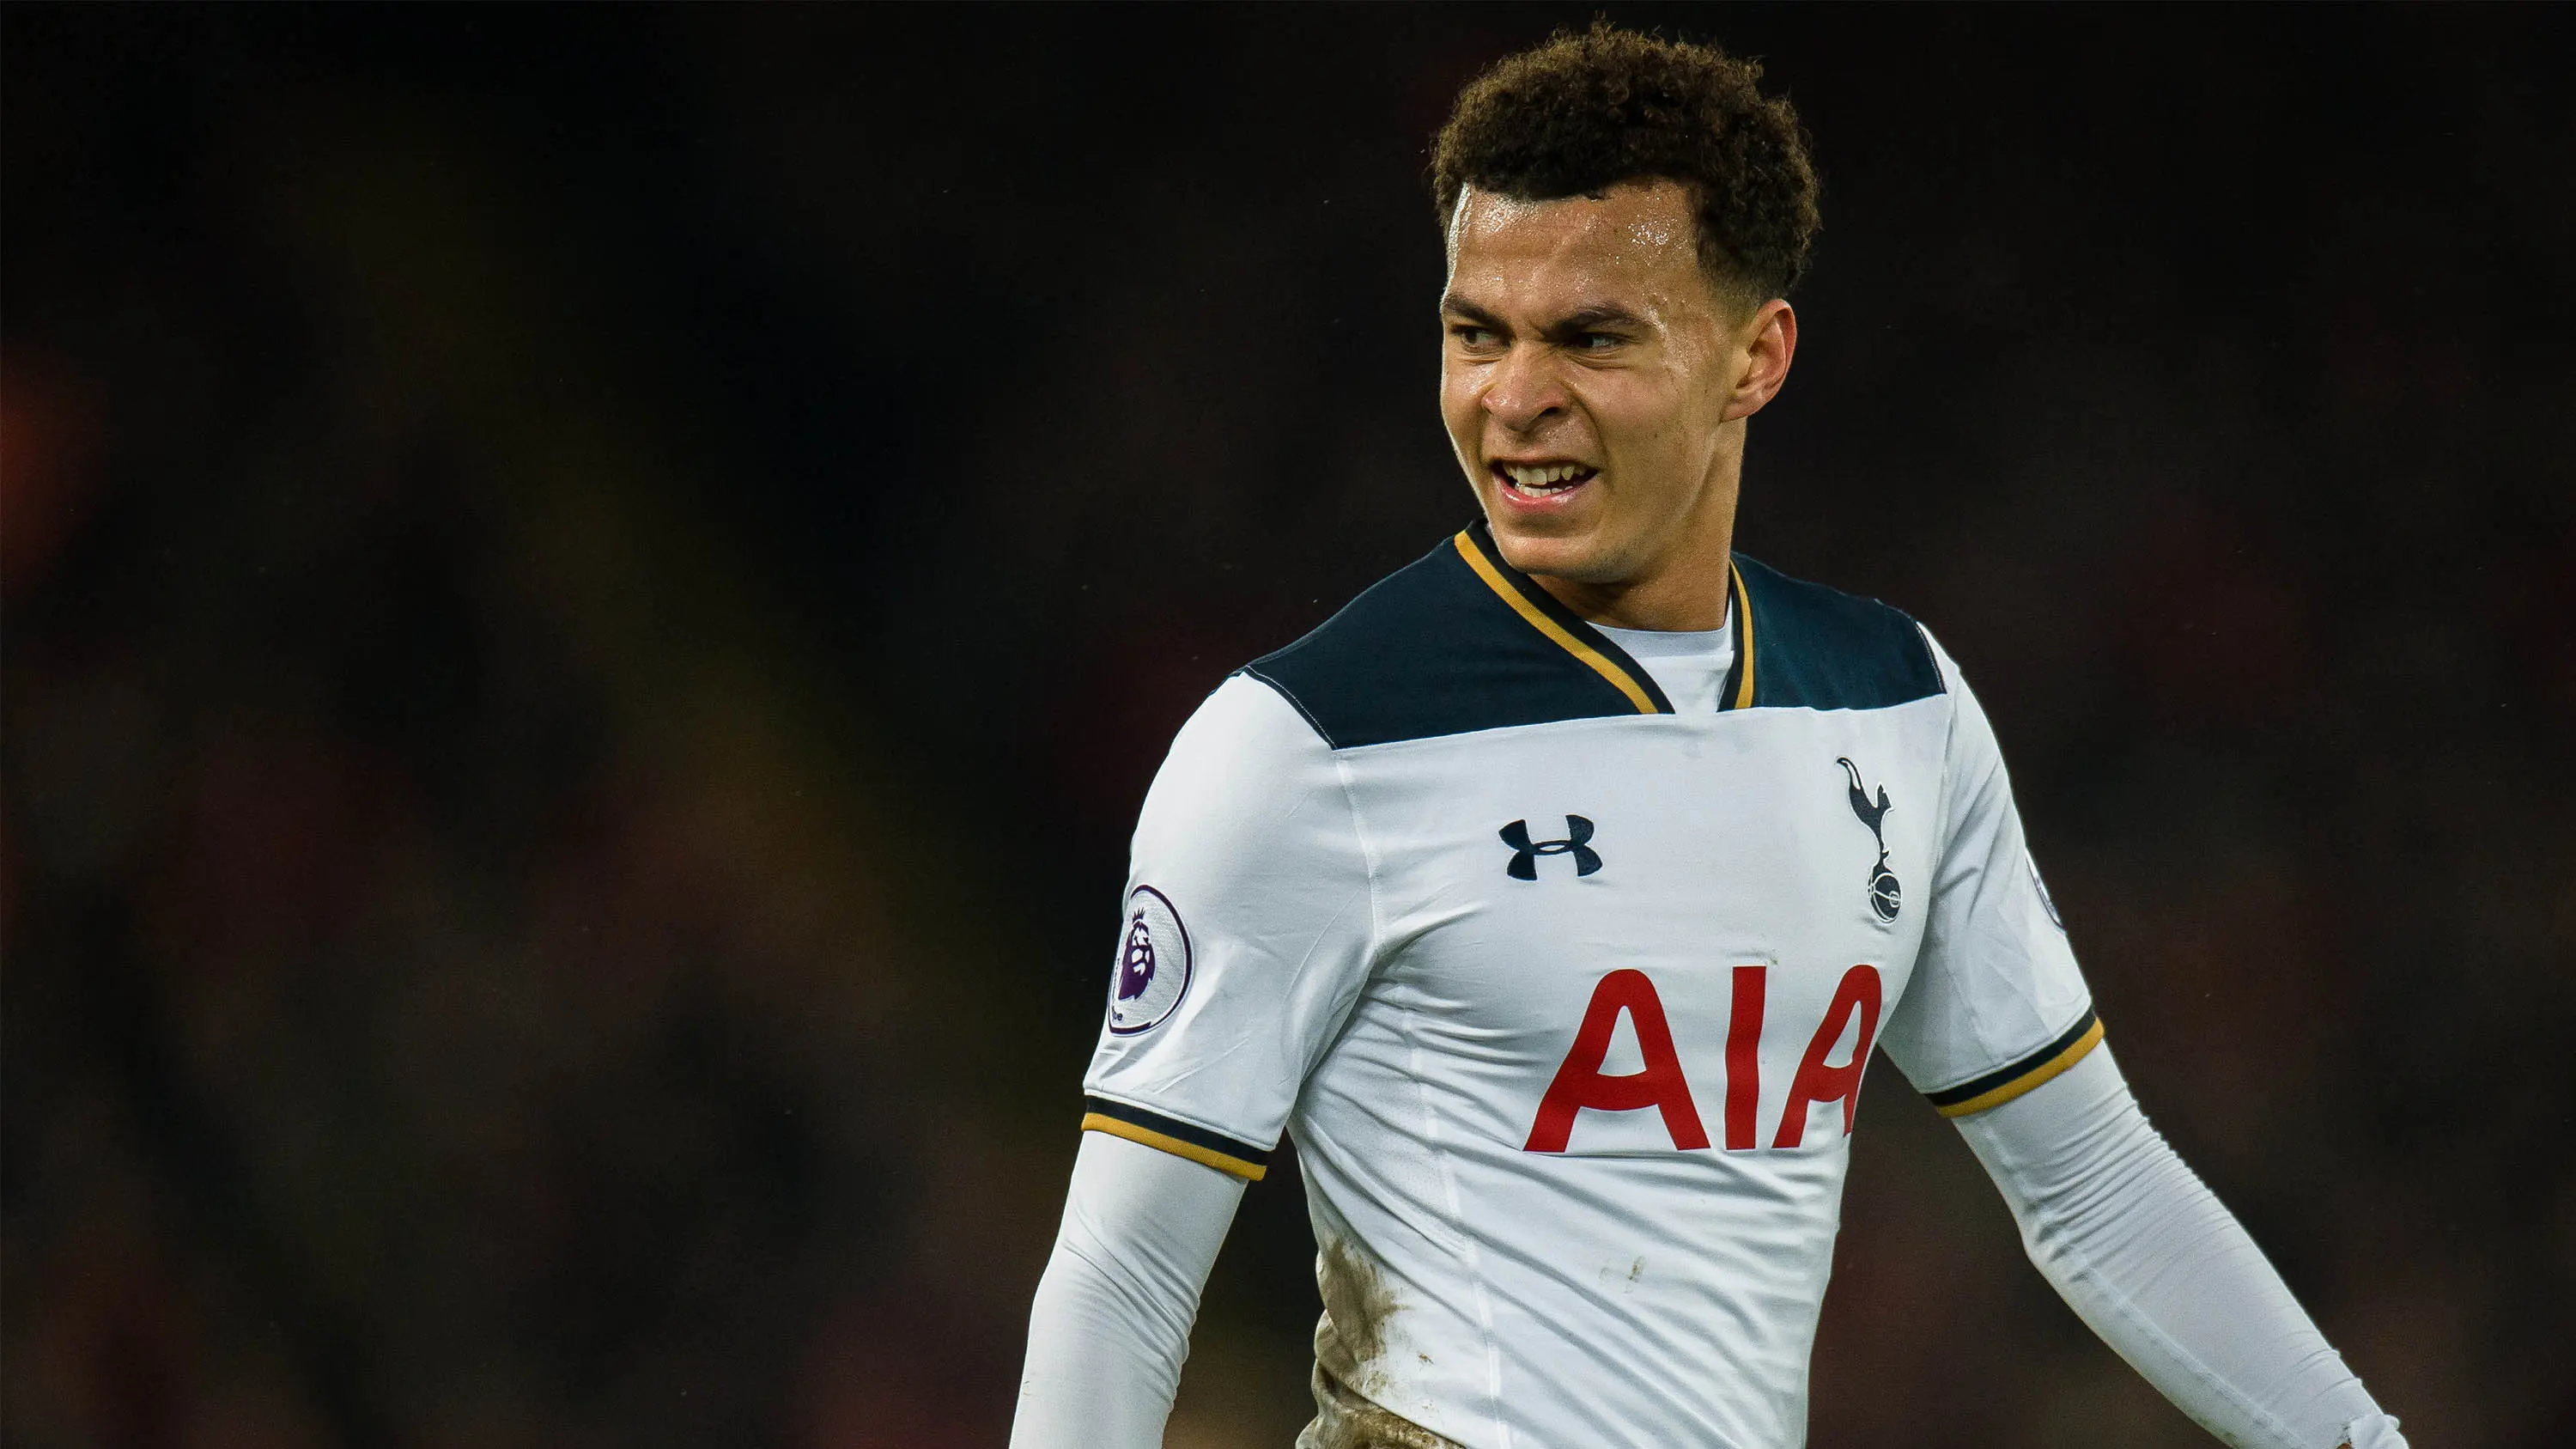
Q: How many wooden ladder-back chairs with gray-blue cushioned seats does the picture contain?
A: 0